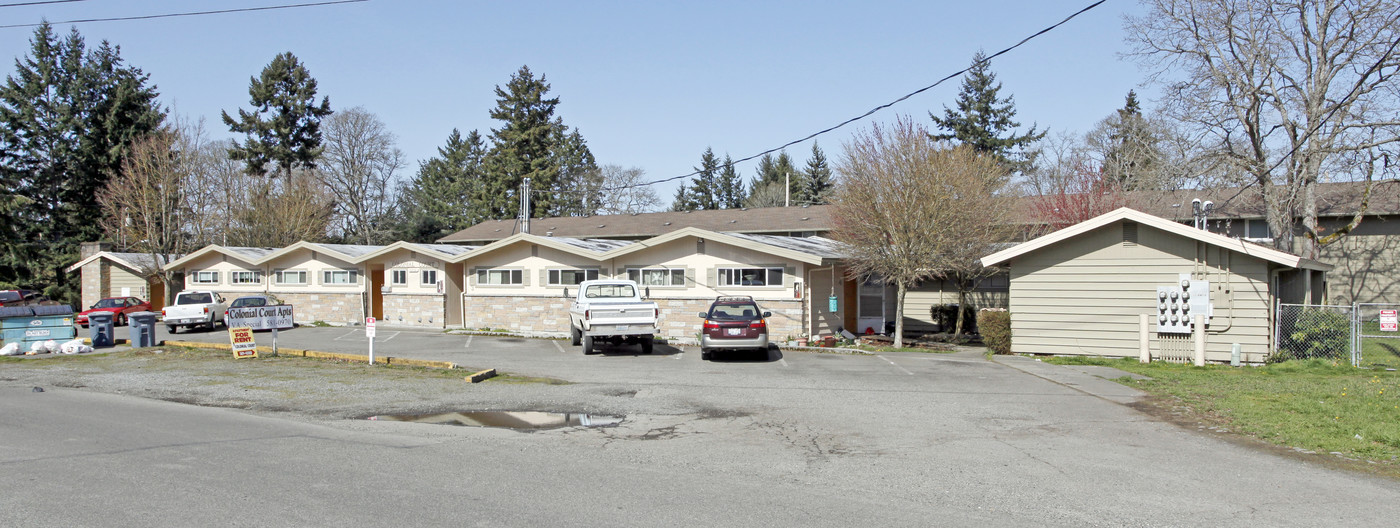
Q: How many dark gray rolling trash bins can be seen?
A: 2